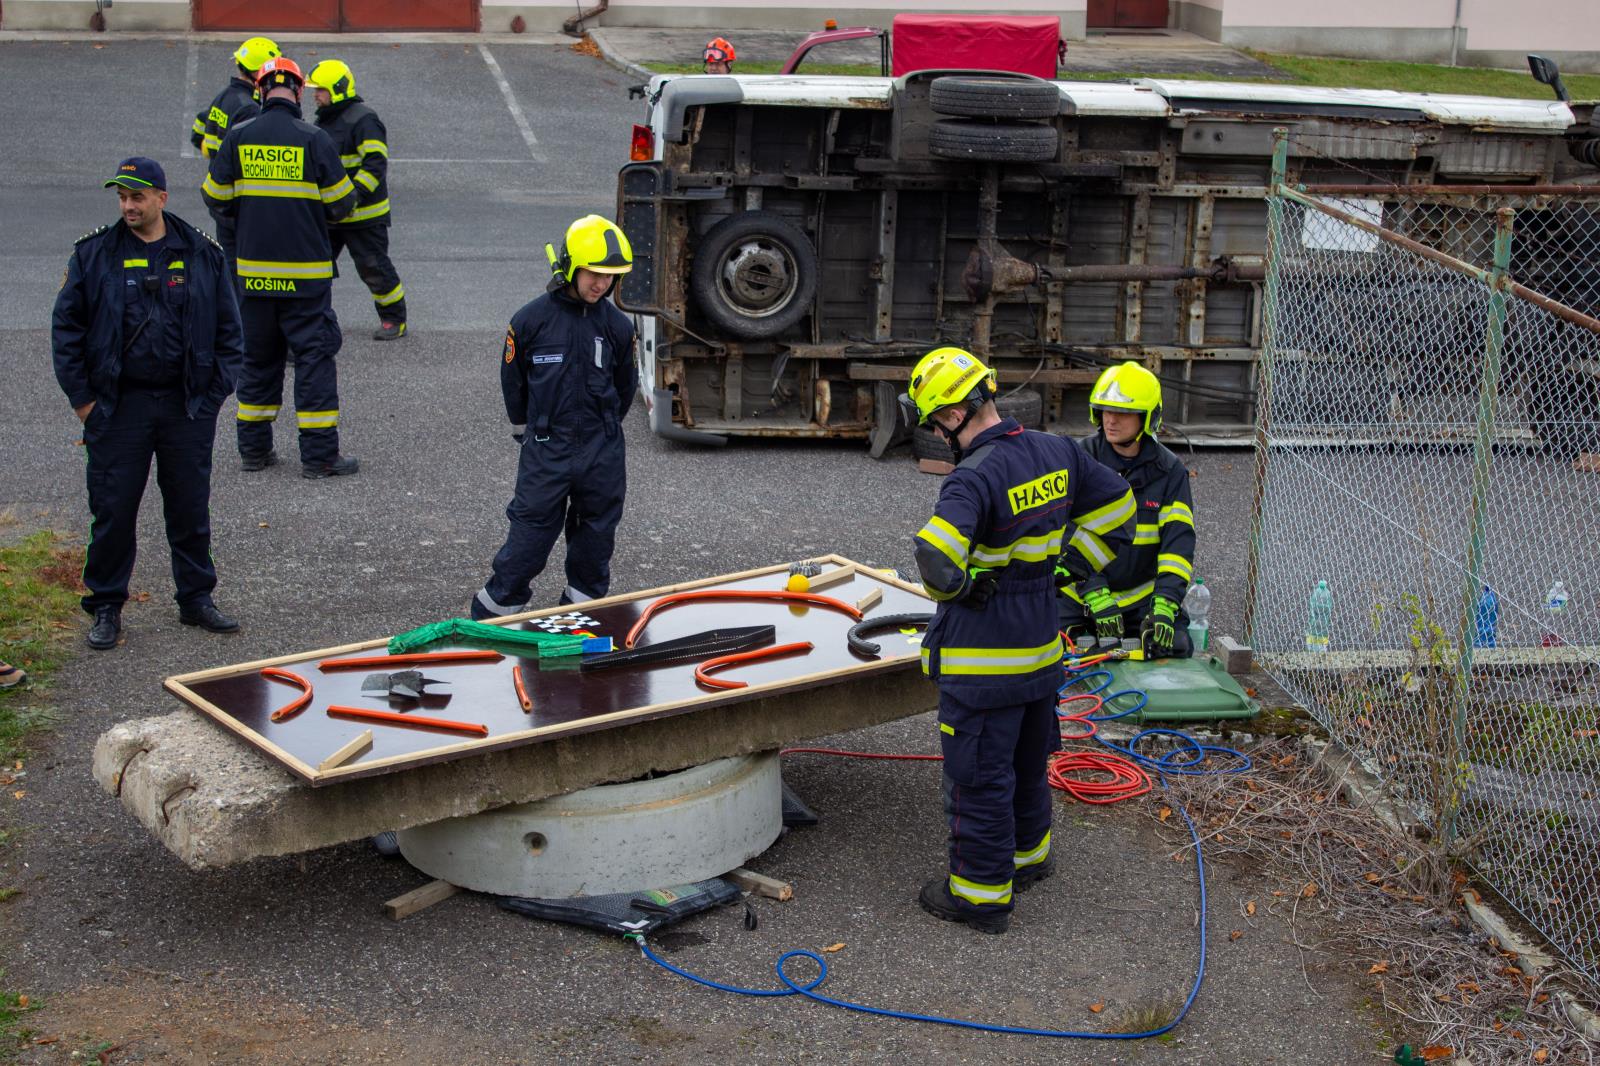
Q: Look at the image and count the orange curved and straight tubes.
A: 6